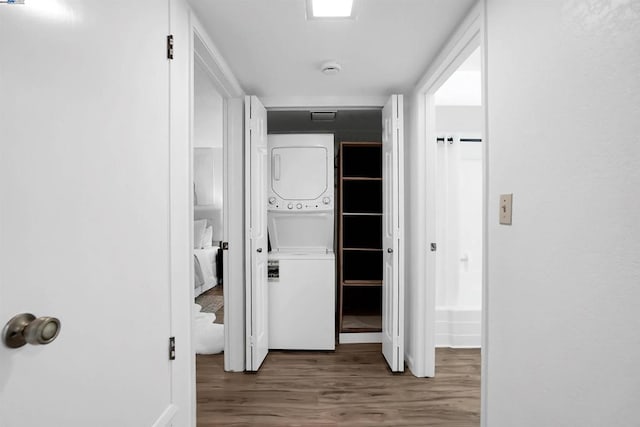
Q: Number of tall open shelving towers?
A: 1